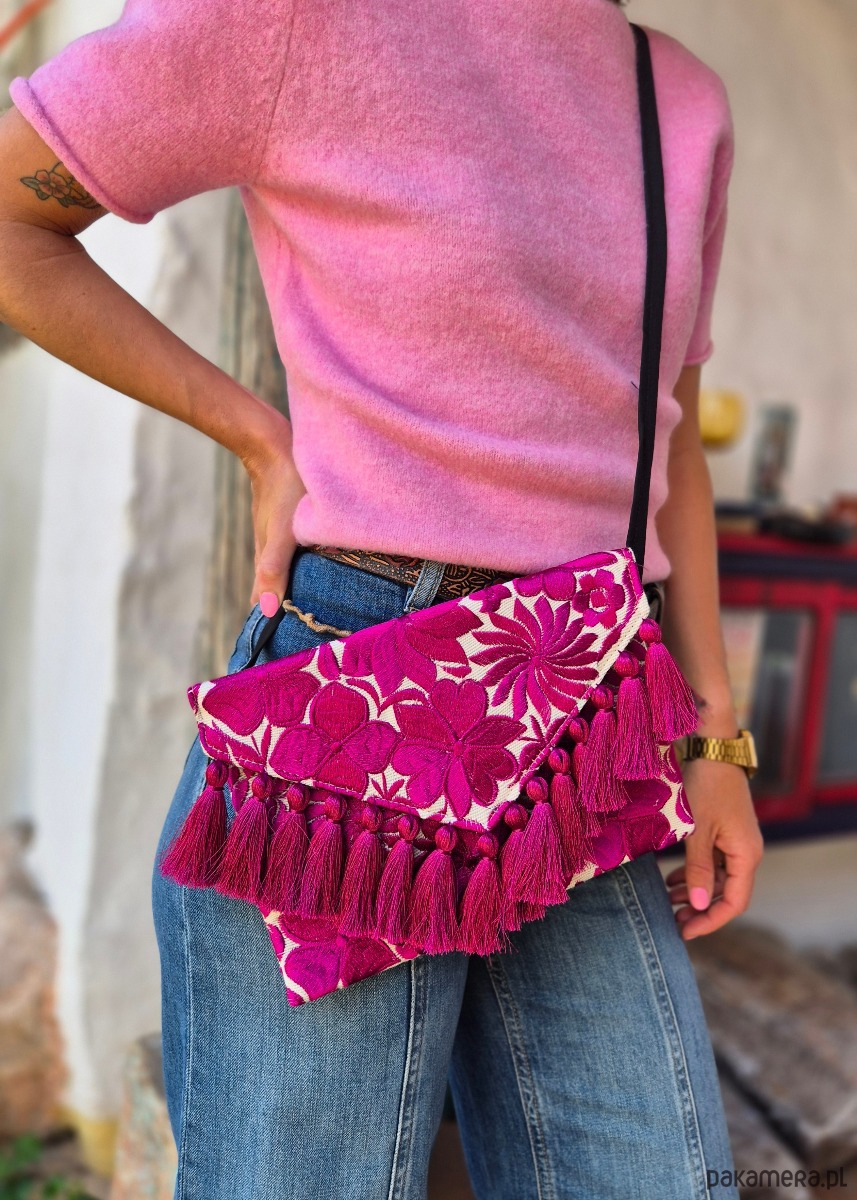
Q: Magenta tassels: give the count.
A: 15